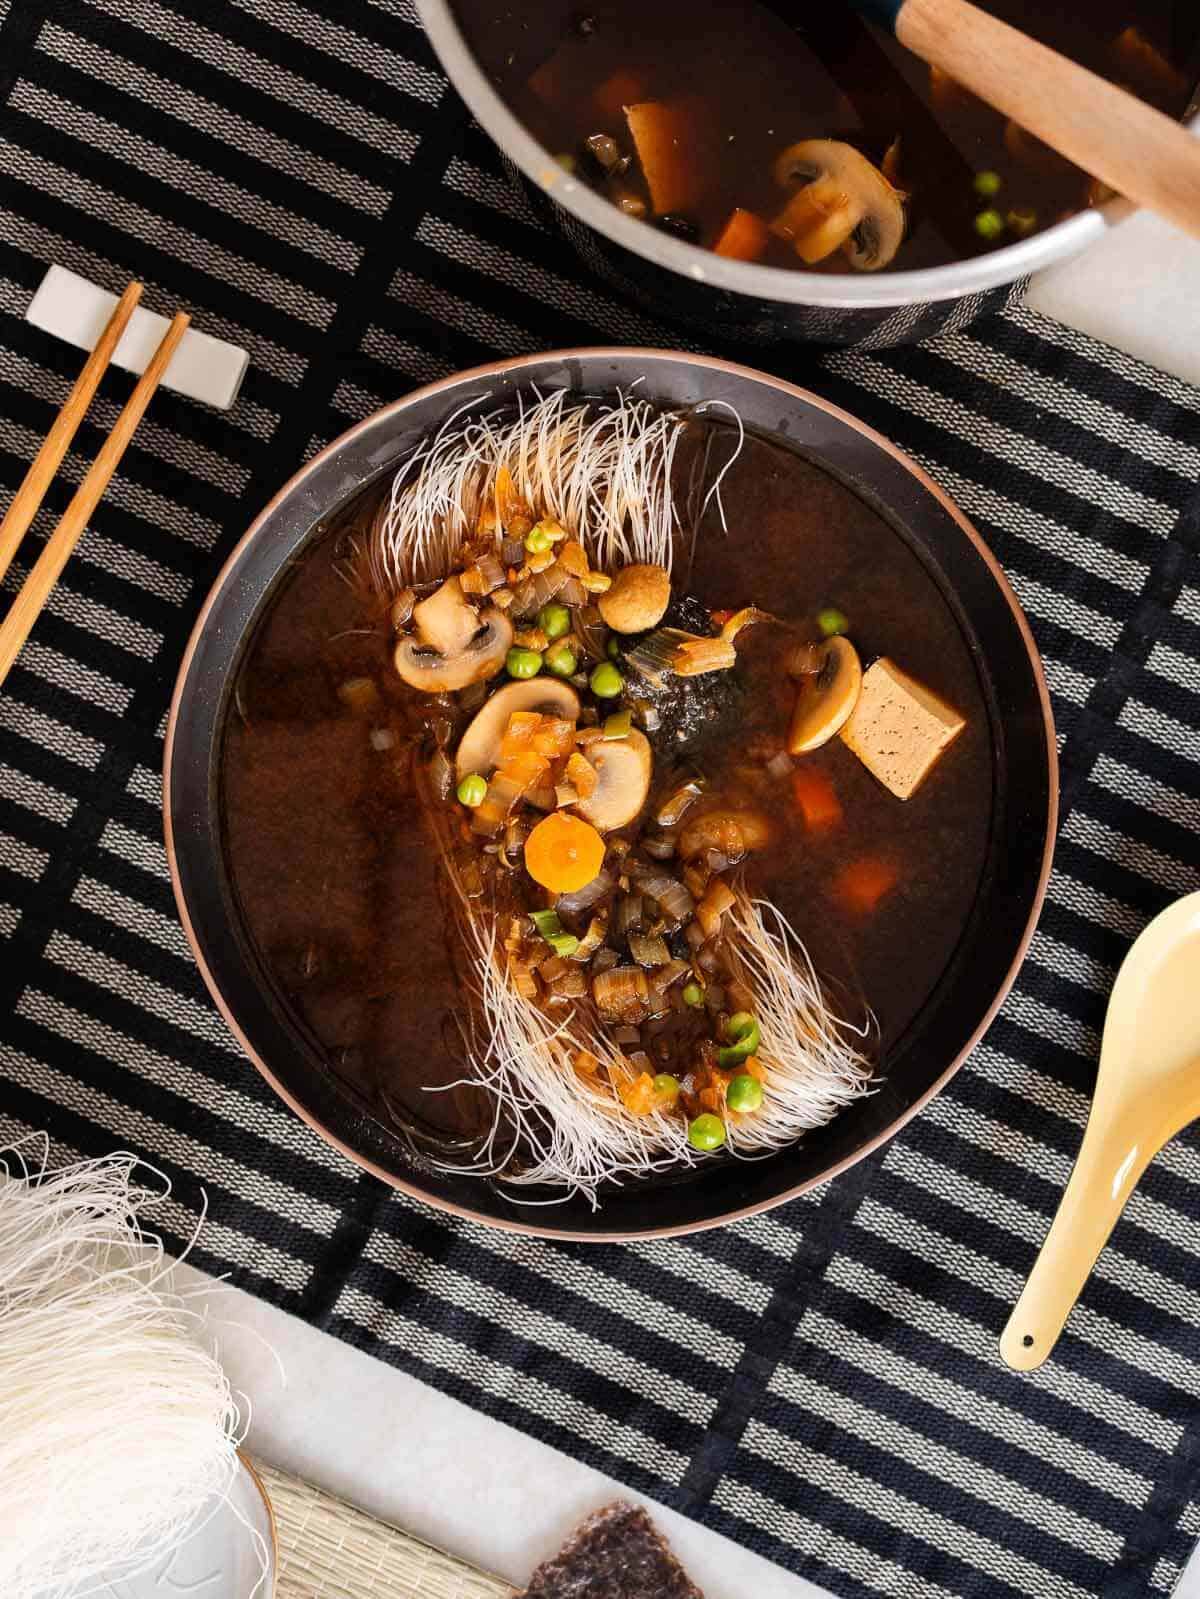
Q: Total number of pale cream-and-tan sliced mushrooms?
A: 5